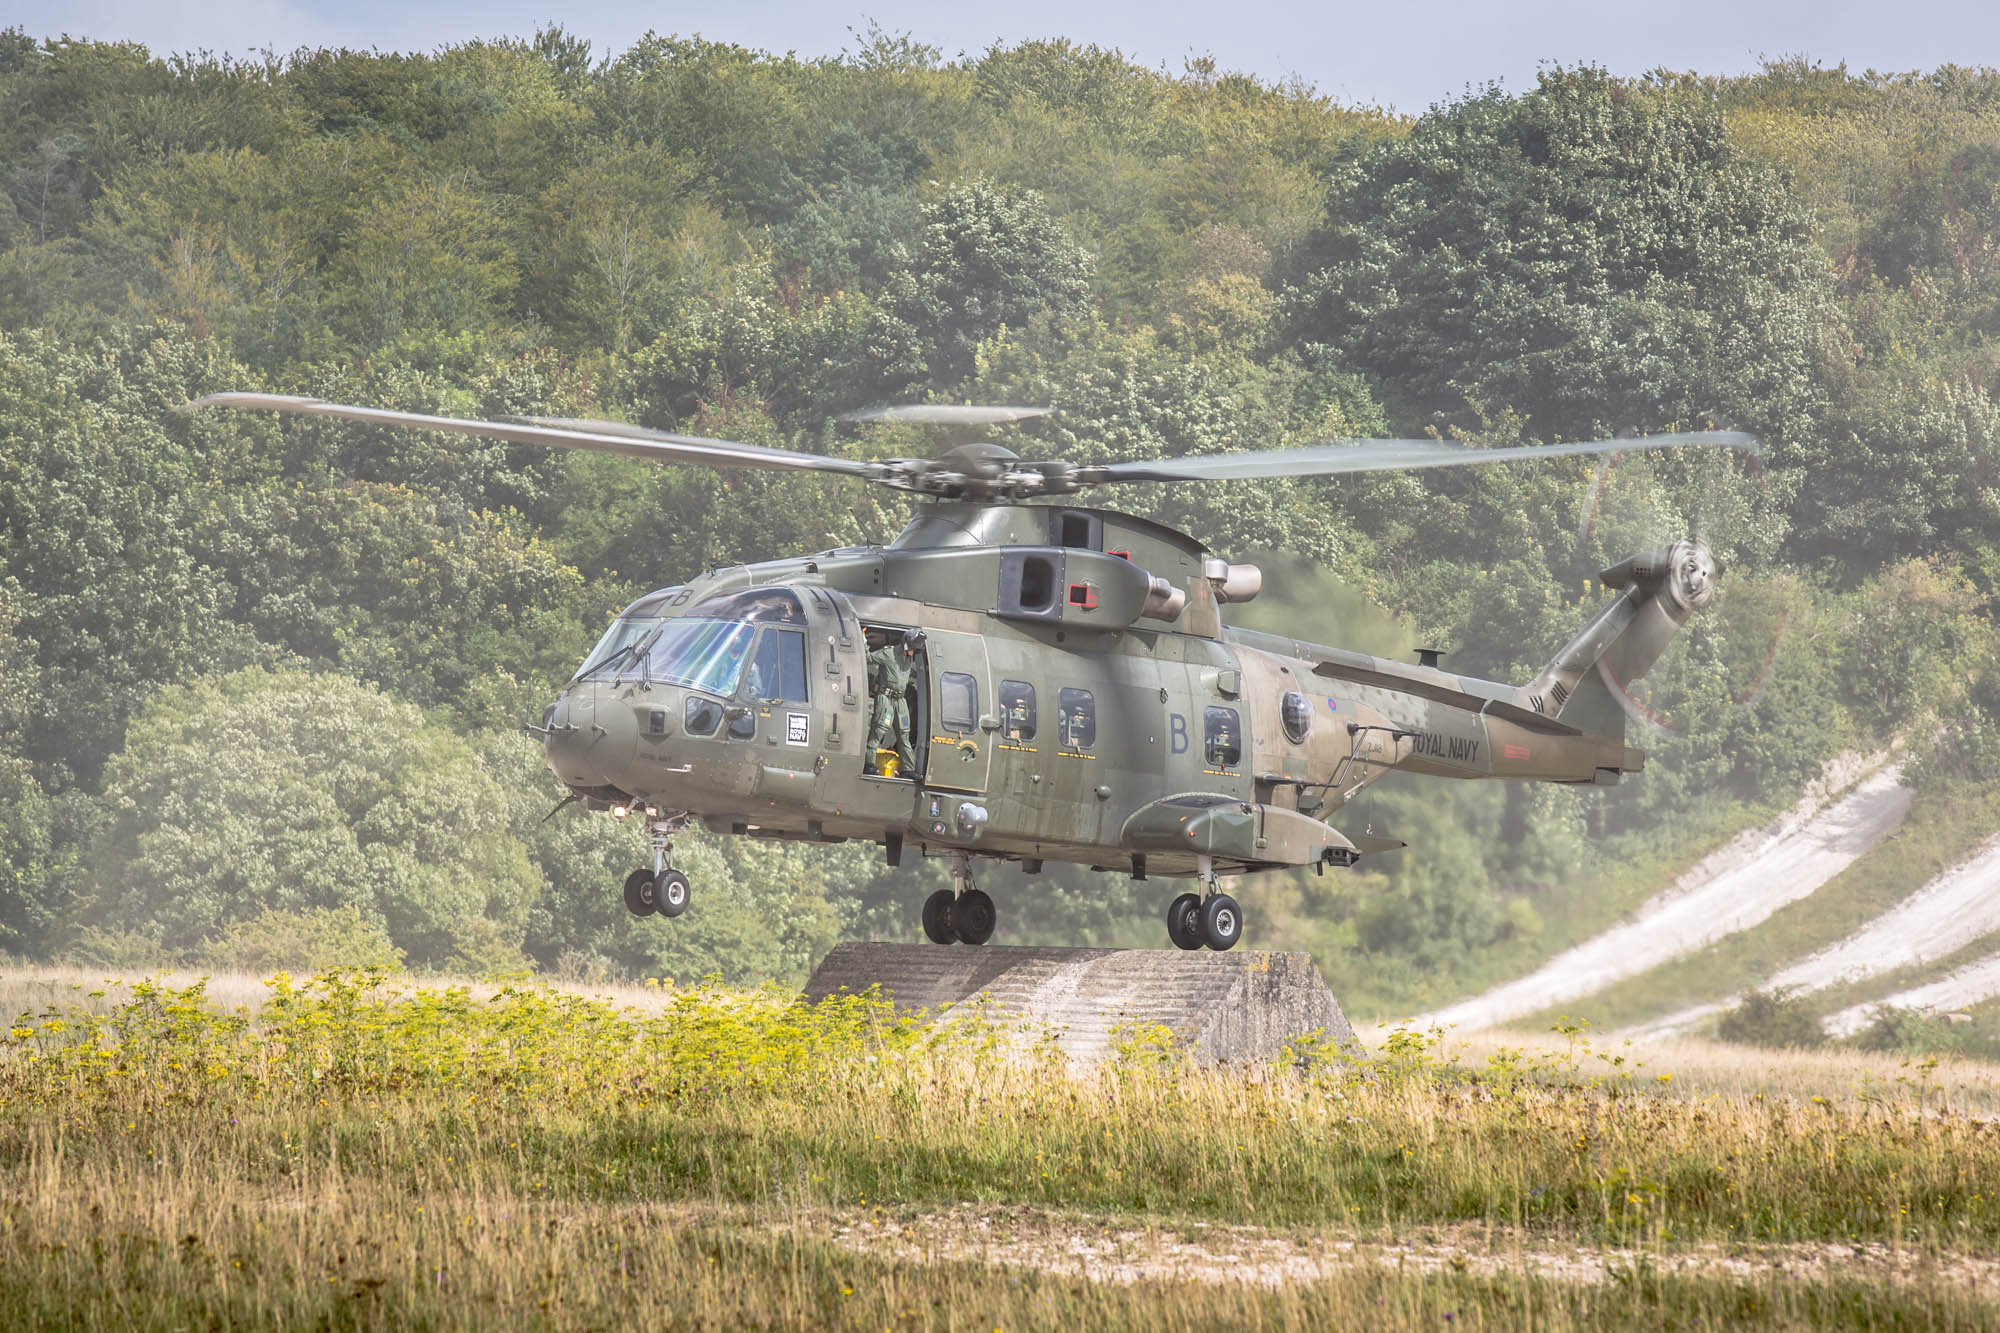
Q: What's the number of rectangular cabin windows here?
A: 4